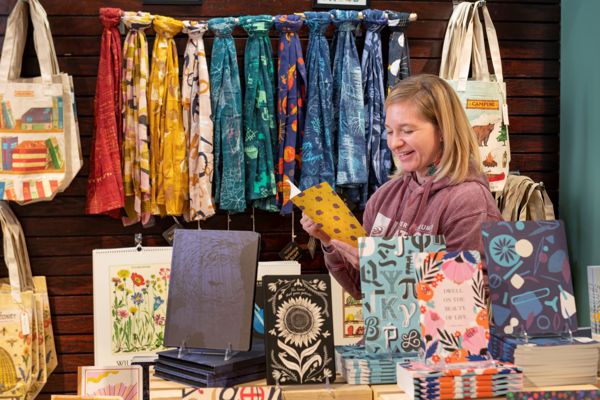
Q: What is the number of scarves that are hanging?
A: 11